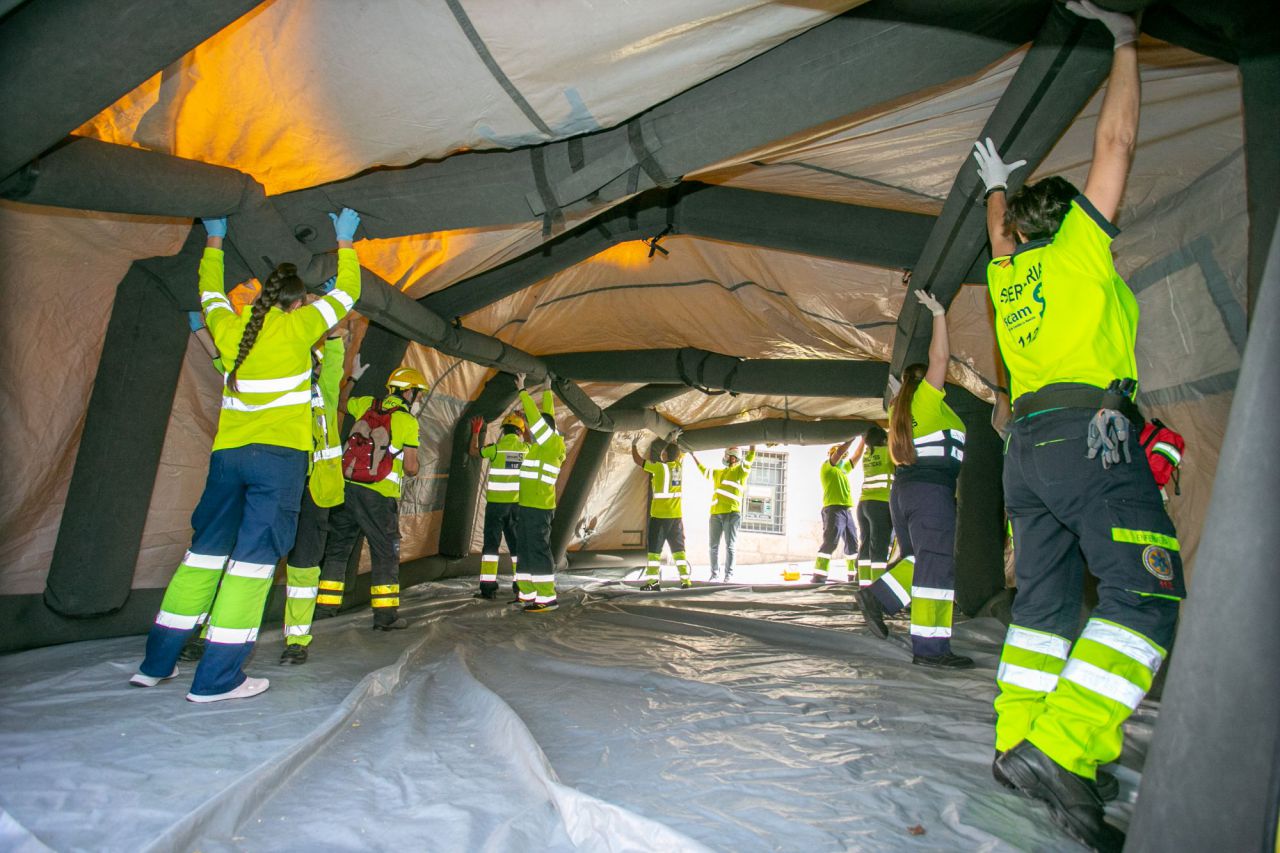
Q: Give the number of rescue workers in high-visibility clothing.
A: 11